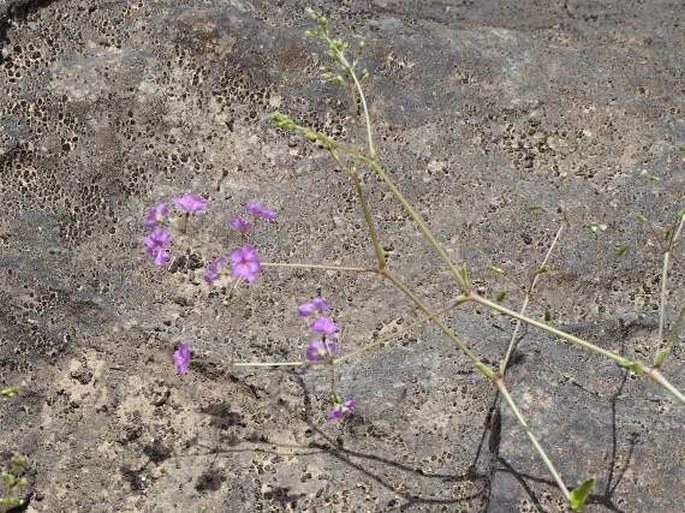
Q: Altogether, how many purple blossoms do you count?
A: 12